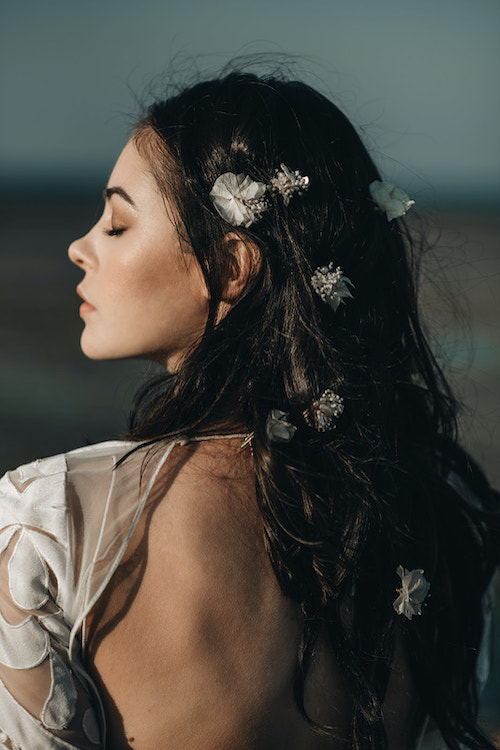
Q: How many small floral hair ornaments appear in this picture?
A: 7